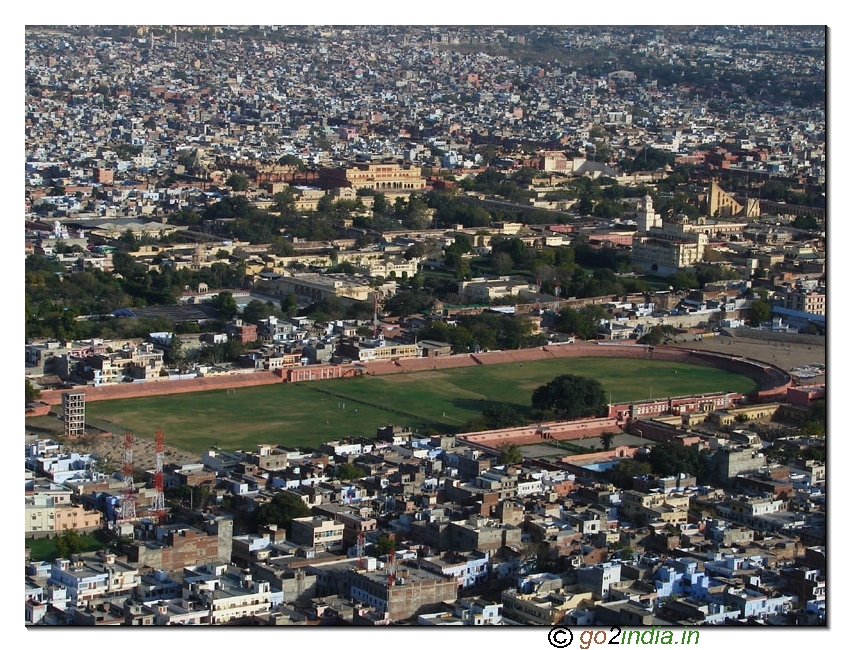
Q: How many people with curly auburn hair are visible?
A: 0